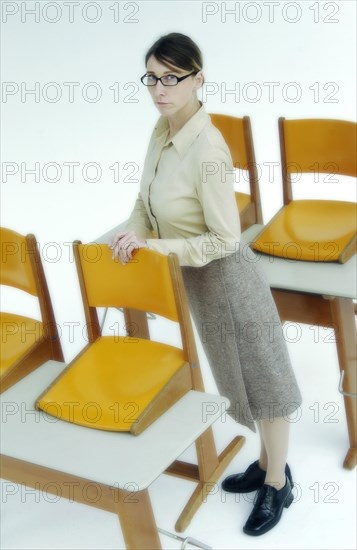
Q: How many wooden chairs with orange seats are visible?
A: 4